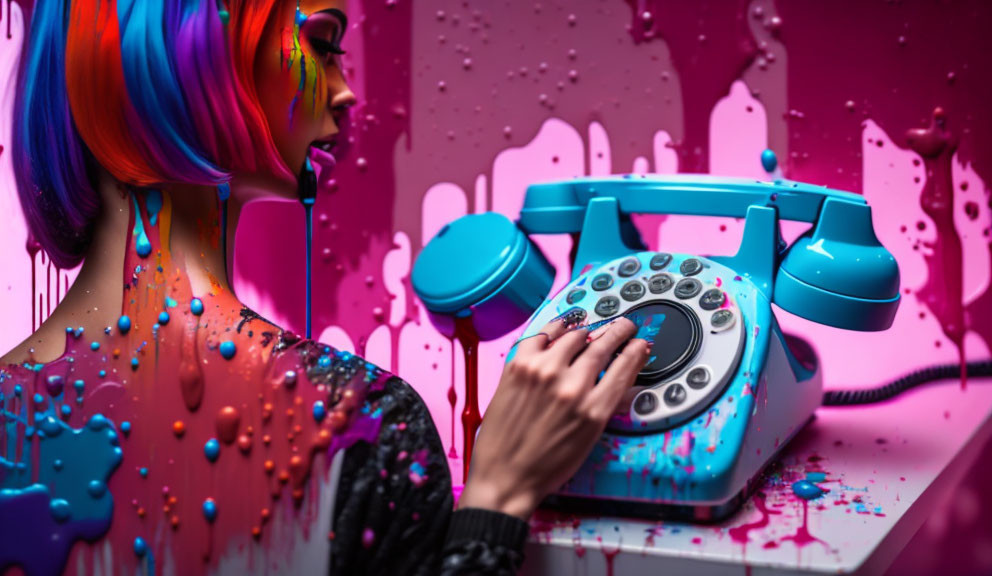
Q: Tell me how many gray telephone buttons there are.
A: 14